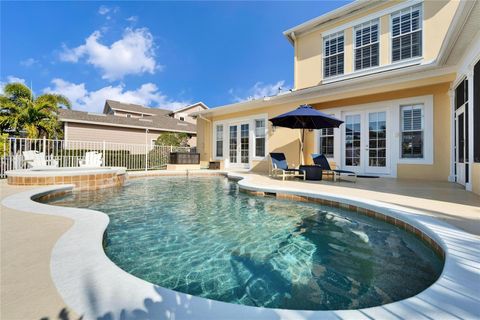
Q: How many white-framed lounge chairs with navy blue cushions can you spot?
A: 2